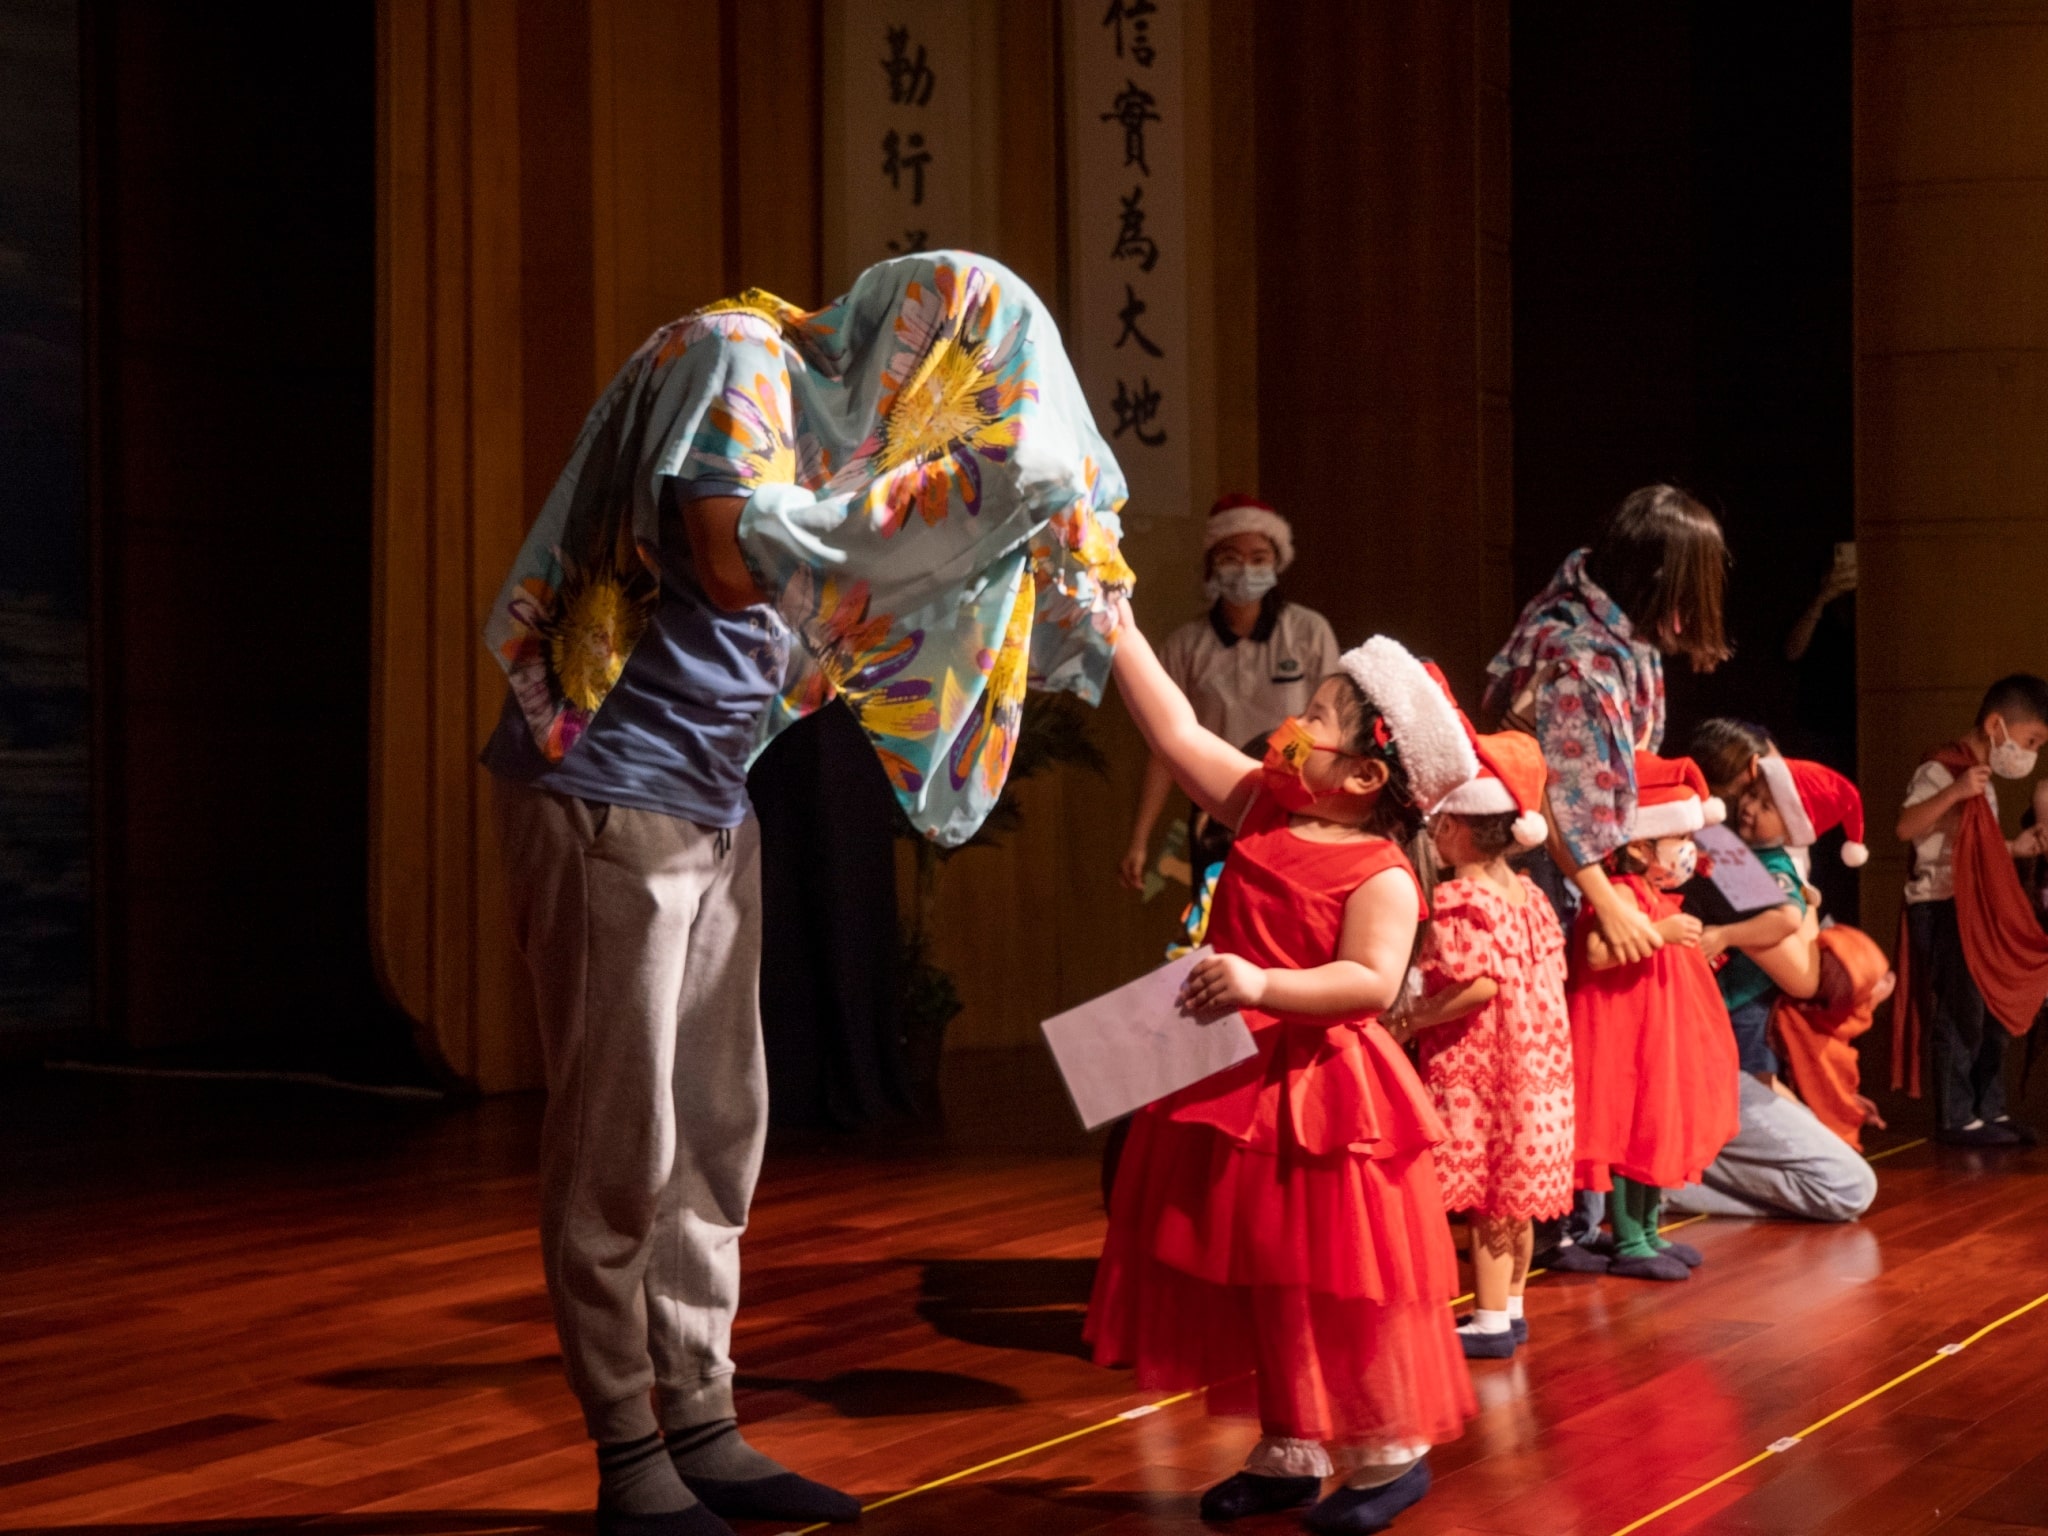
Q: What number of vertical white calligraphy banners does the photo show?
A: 2